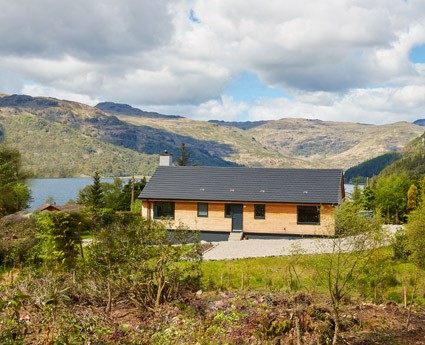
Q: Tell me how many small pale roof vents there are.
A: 4